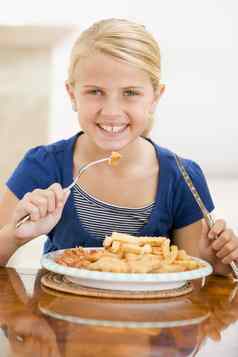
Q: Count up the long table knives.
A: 1